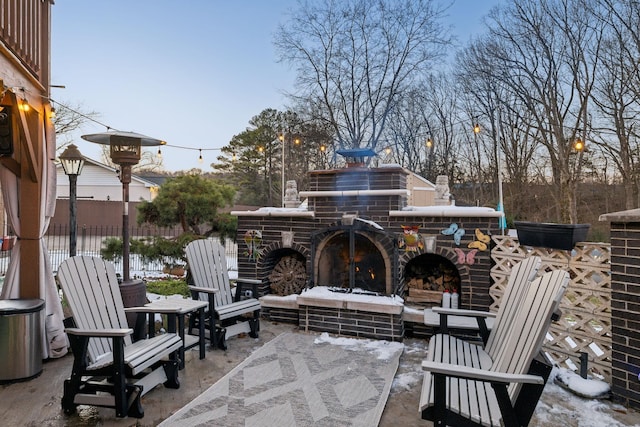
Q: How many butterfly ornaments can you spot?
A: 3